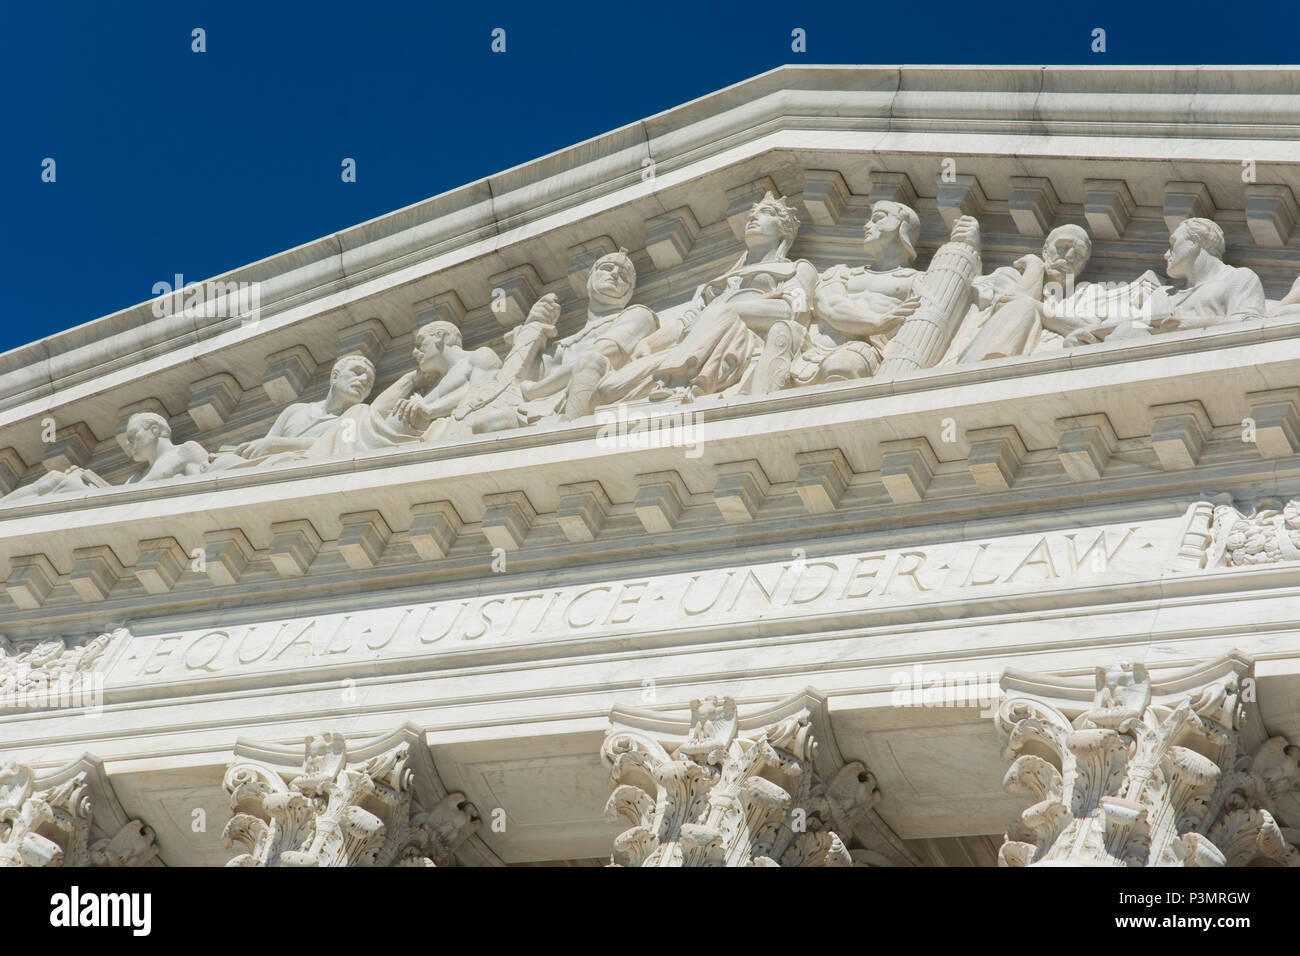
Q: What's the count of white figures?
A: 8